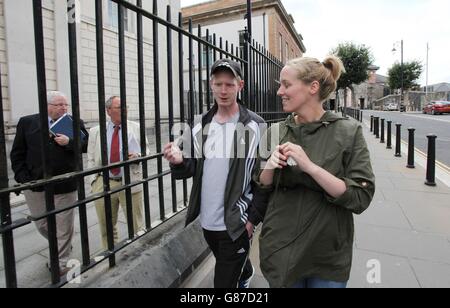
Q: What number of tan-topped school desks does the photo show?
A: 0